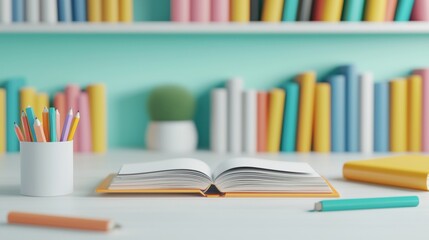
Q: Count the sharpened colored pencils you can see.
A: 8